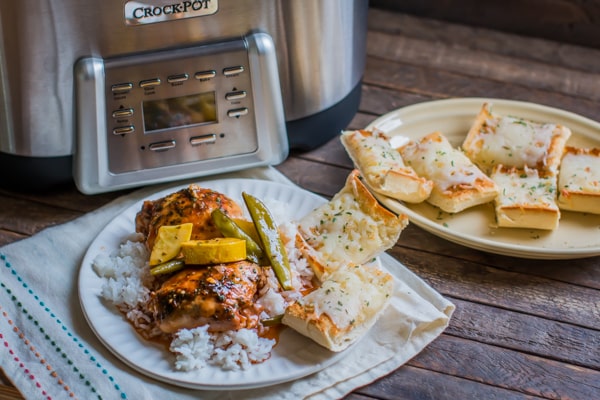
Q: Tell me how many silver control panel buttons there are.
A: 11